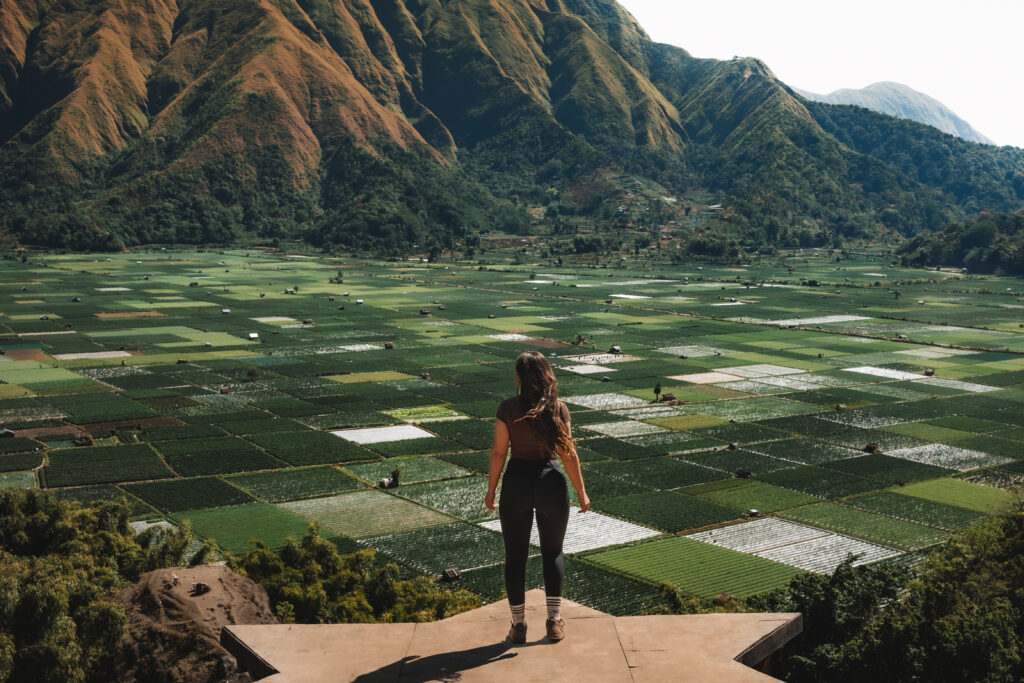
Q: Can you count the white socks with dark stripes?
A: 2